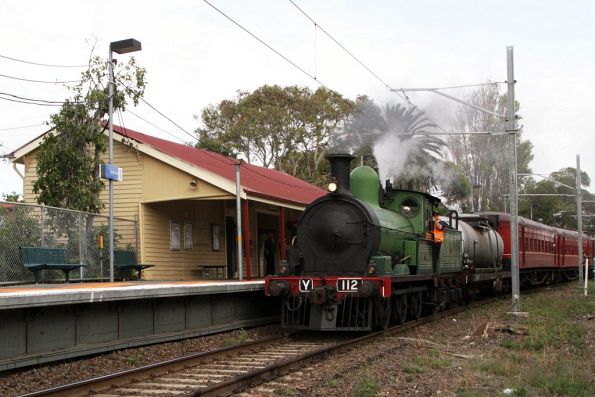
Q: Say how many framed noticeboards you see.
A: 3